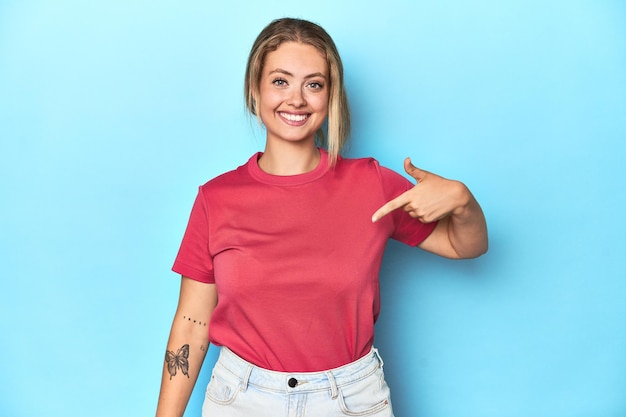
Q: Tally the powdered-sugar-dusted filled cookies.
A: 0